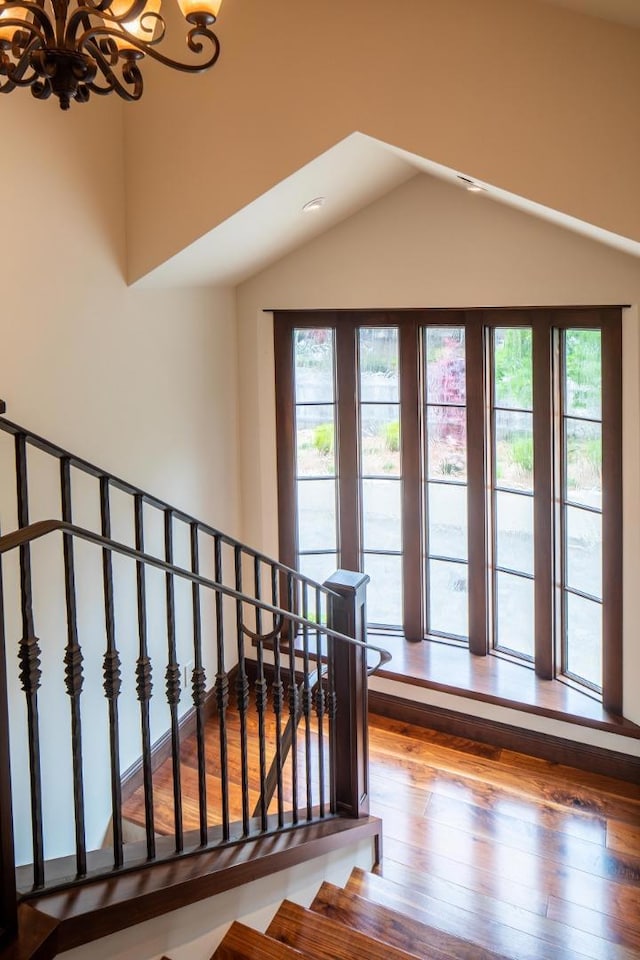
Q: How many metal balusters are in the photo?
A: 14